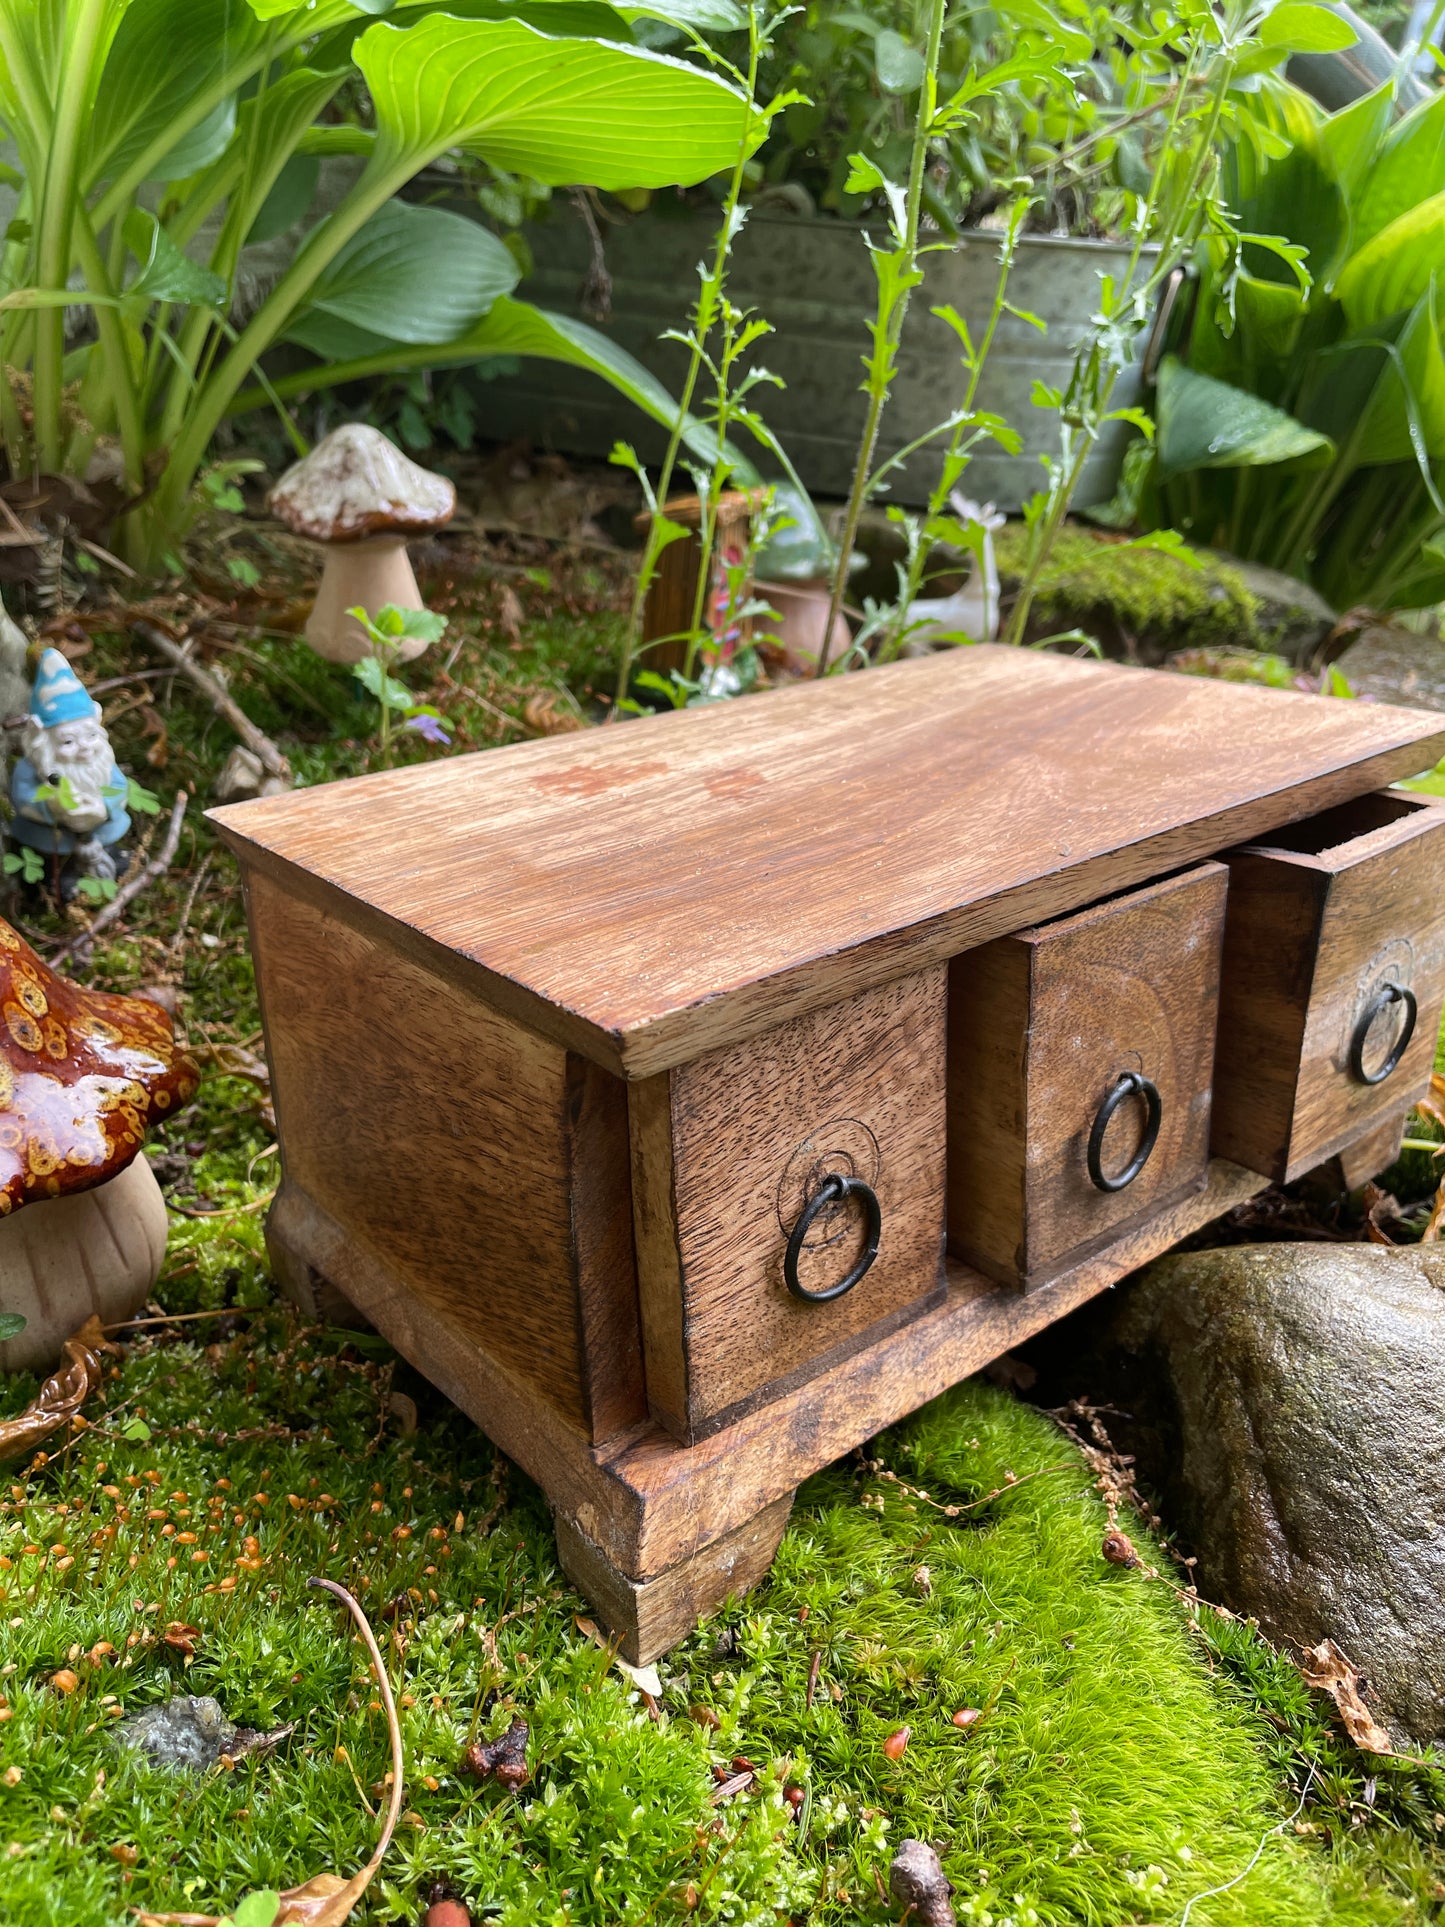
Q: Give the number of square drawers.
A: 3